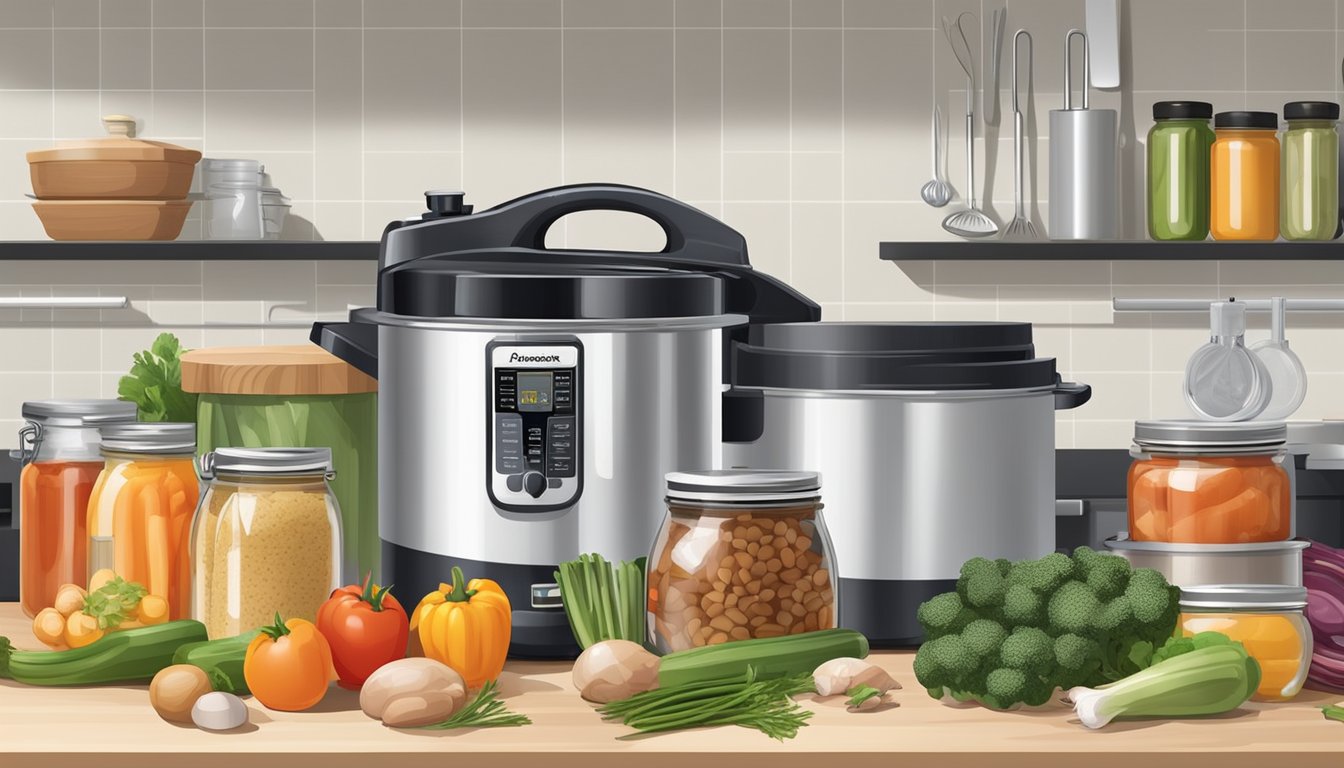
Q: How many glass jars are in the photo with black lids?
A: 3